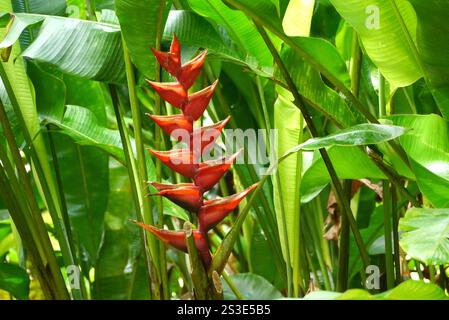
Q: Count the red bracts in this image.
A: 12